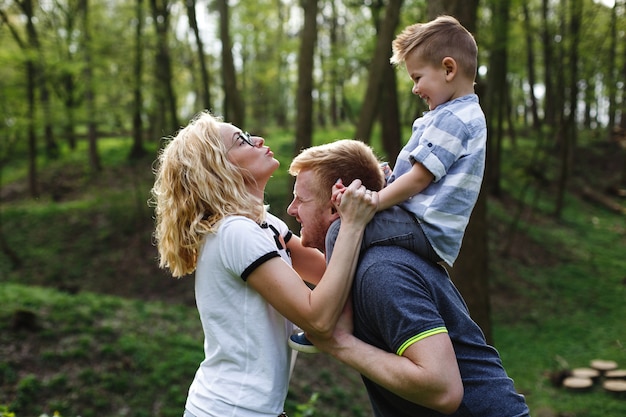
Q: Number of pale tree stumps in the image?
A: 5